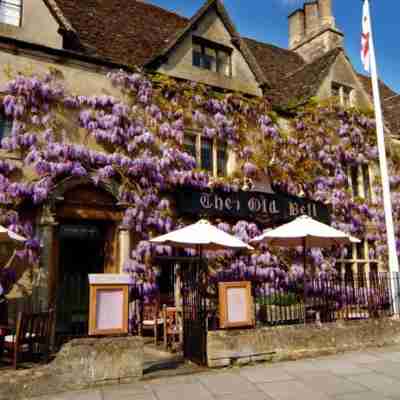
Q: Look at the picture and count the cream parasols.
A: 3